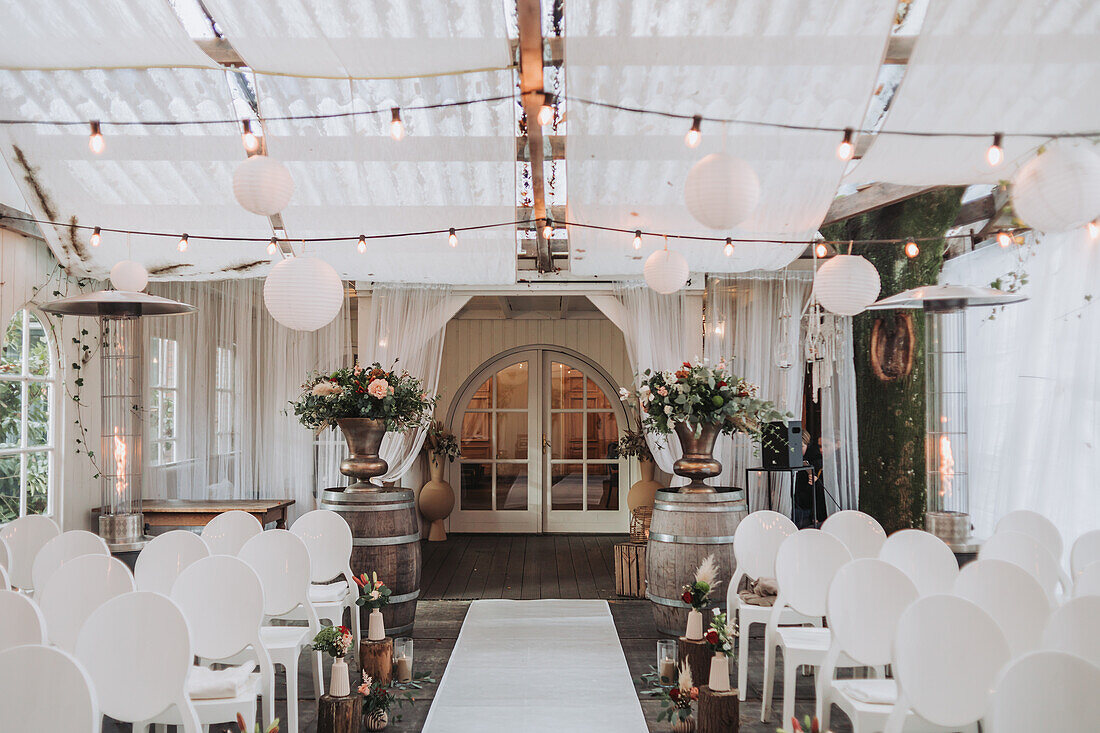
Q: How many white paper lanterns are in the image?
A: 7